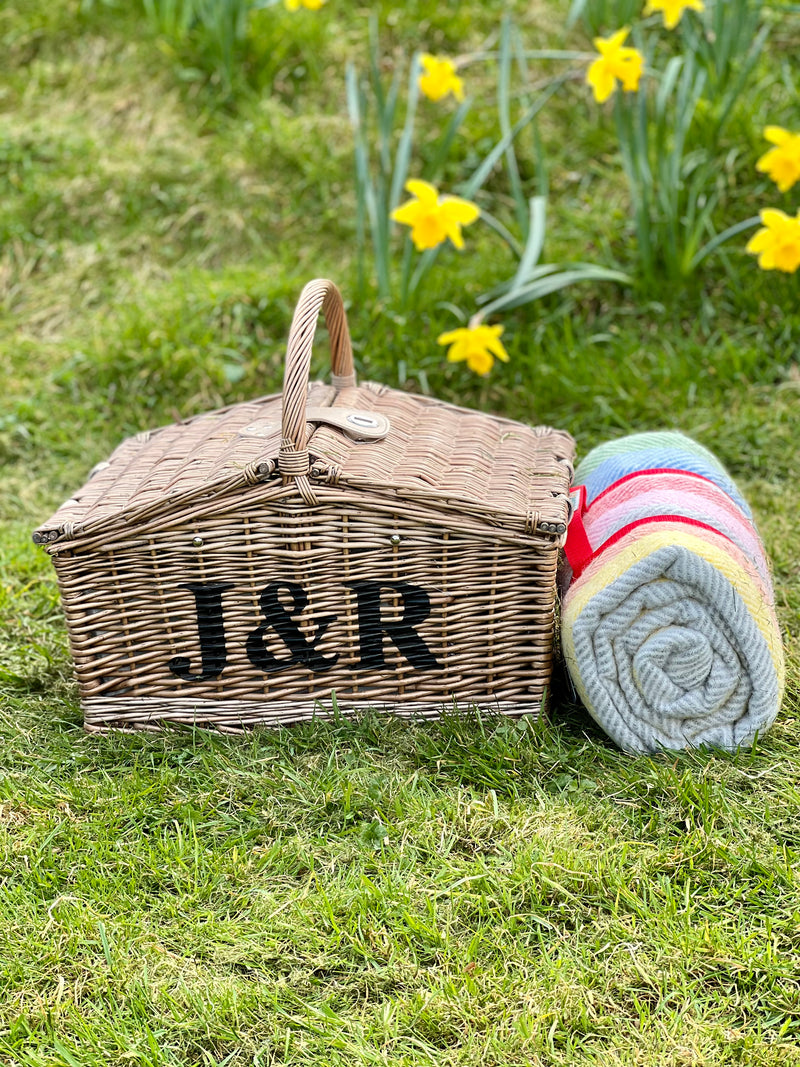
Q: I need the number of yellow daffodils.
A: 8